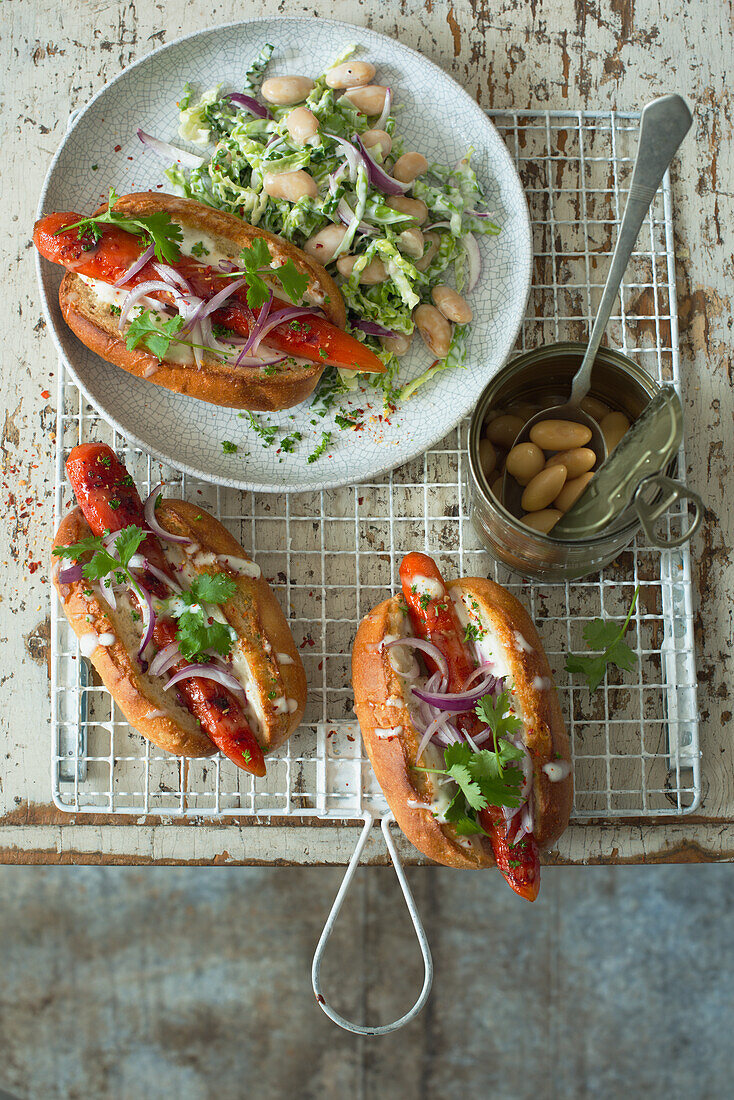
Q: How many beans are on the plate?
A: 15